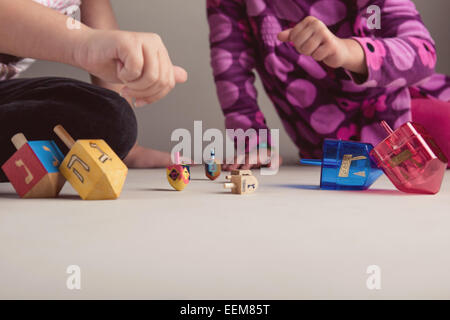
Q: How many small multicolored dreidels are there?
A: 2